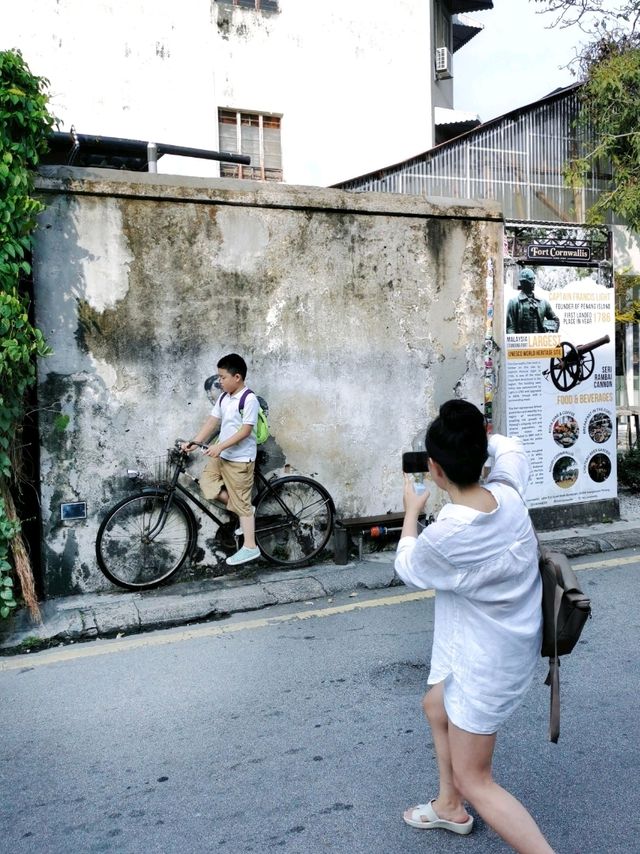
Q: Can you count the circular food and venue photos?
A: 4